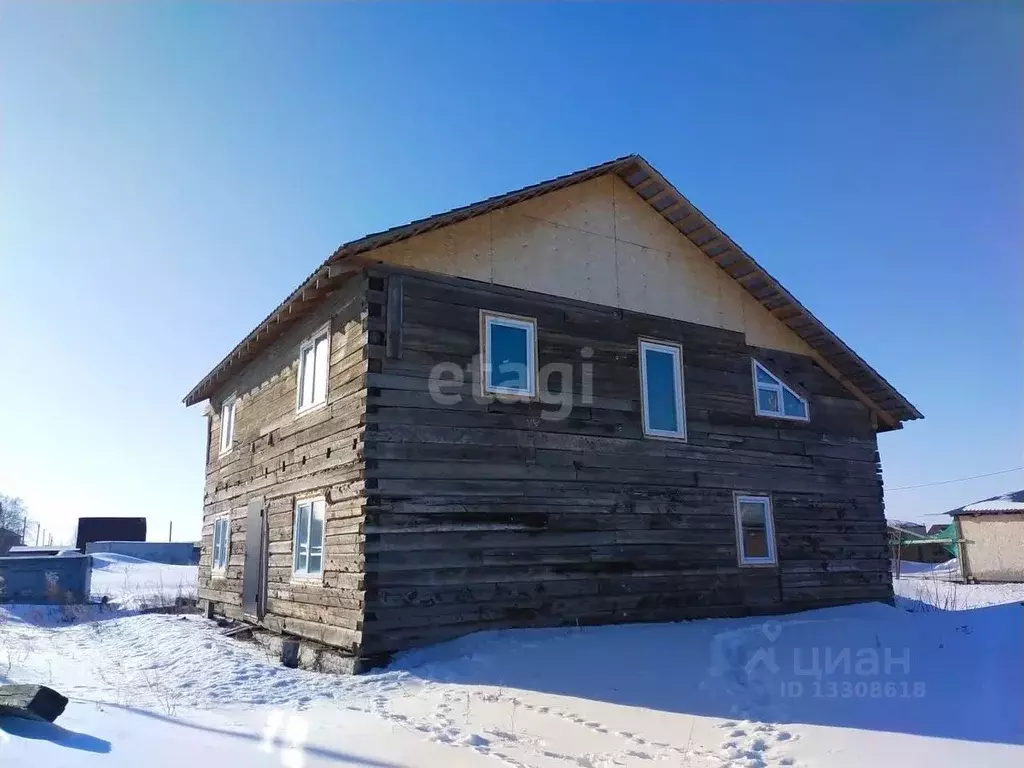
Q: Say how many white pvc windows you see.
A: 8